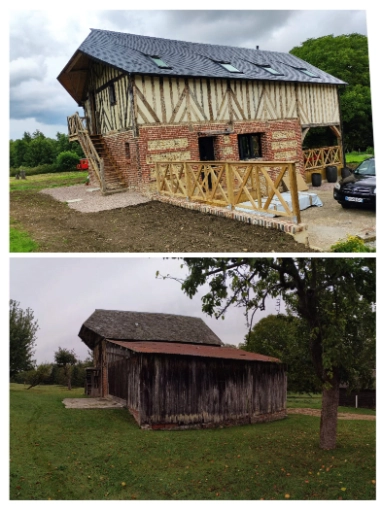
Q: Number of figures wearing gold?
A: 0